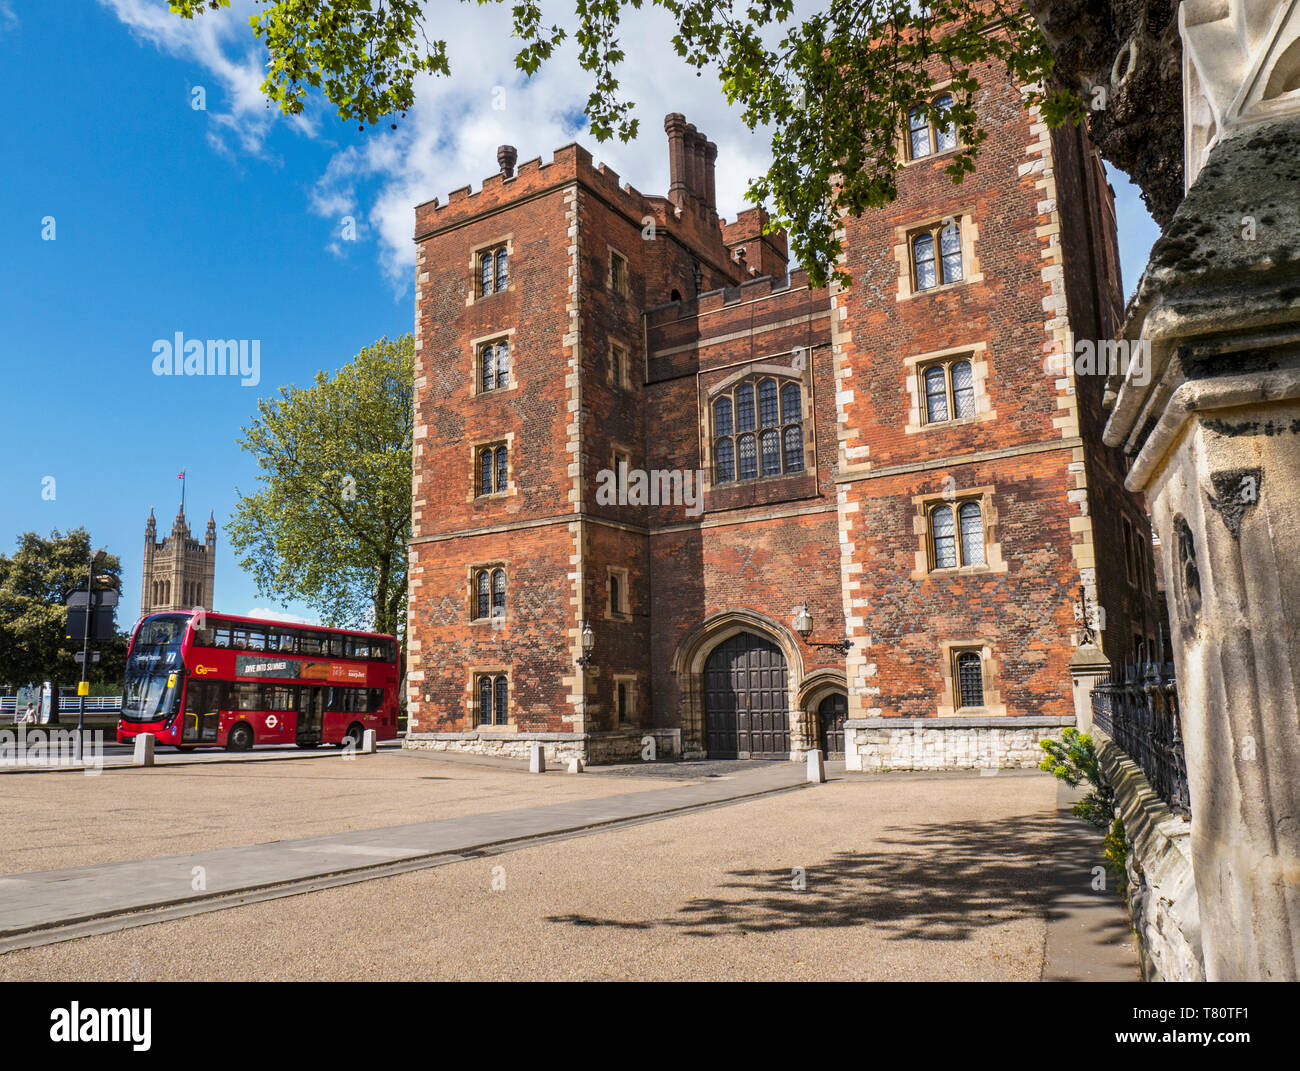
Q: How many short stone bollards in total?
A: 5